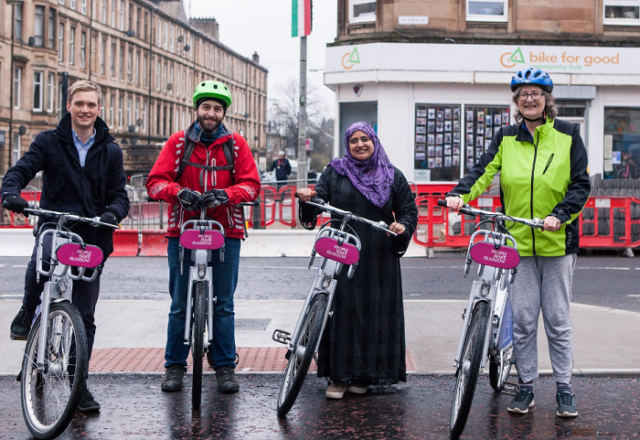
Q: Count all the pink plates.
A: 4